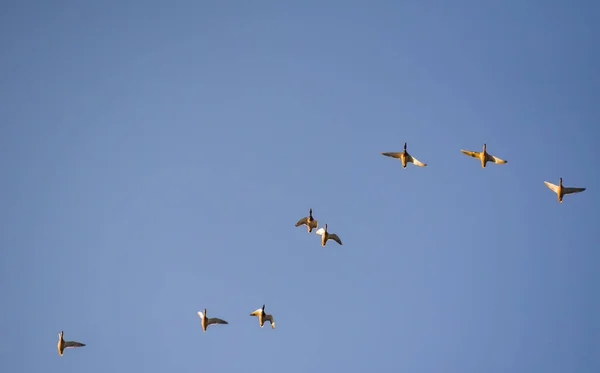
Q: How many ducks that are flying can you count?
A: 8